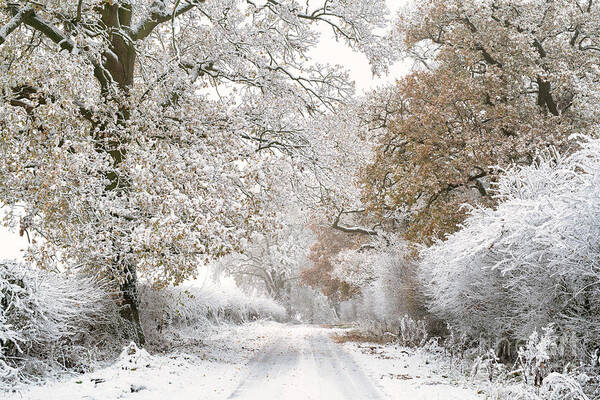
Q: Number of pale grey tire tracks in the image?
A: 2